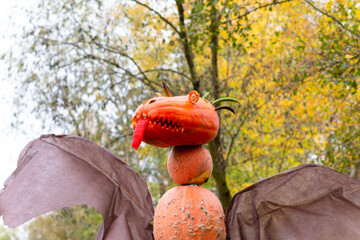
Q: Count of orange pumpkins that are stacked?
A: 3